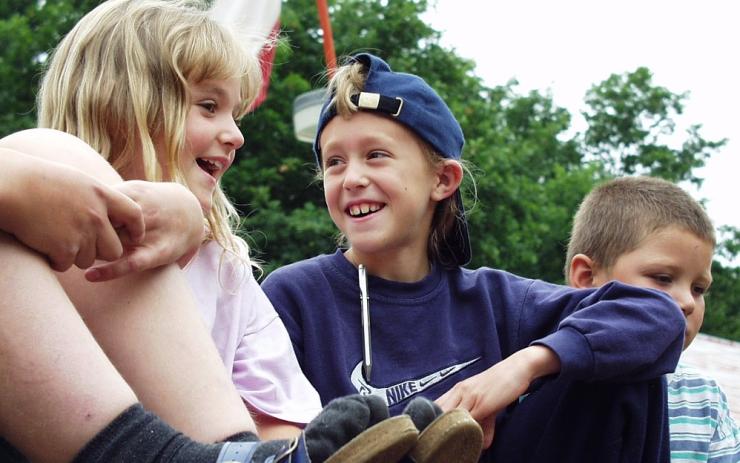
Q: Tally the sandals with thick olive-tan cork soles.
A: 2